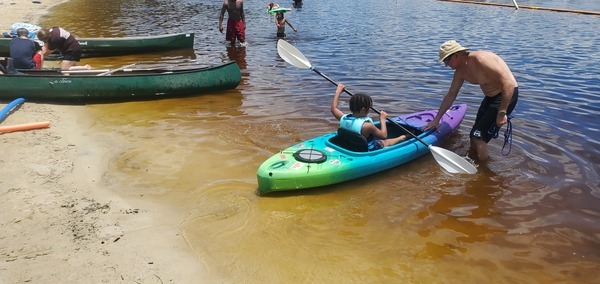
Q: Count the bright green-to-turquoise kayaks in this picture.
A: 1